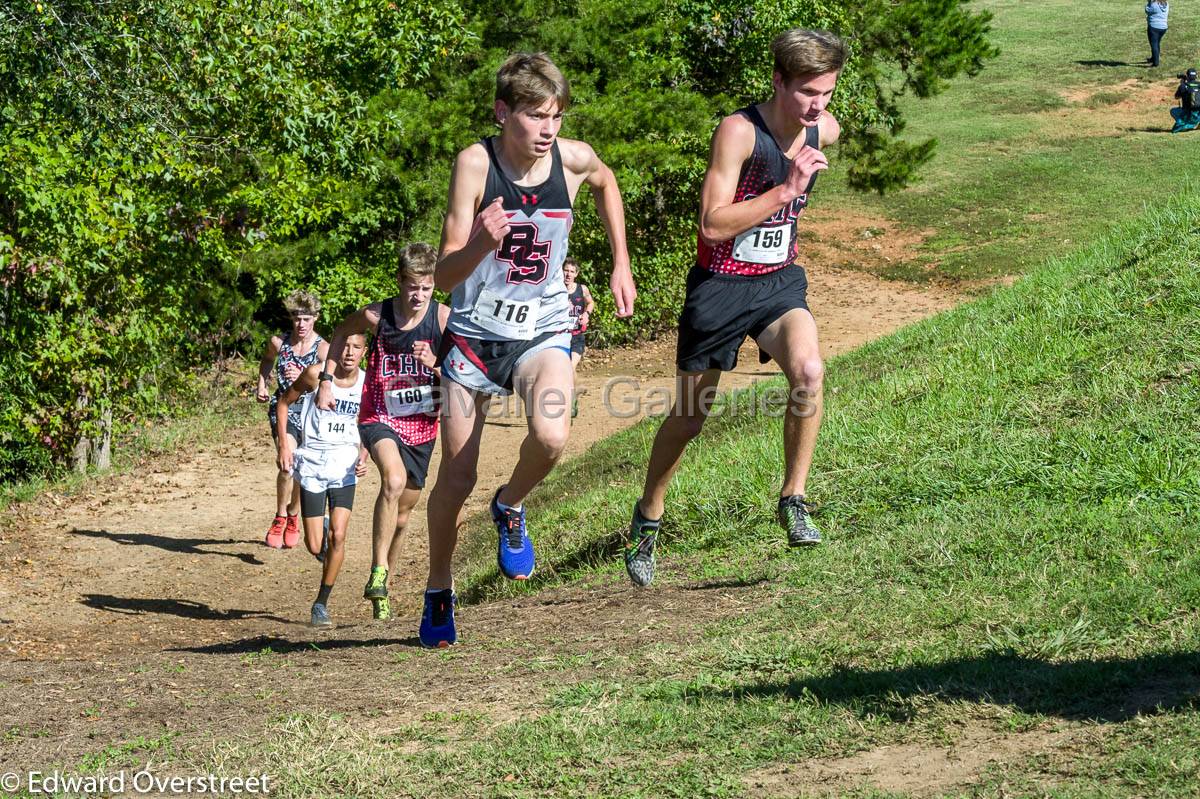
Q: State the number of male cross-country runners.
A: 6